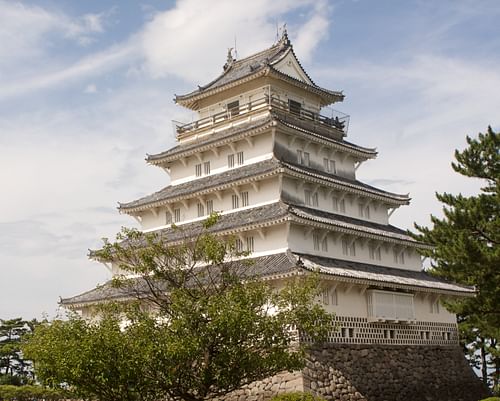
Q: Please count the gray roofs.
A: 5